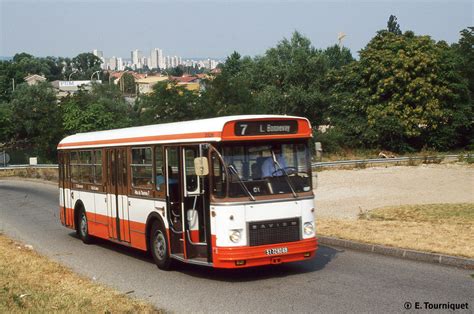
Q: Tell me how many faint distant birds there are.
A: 0